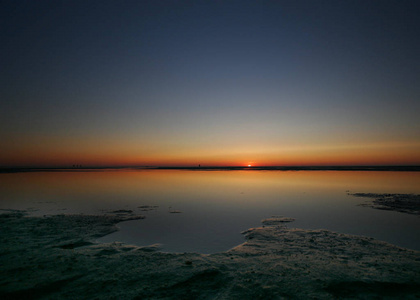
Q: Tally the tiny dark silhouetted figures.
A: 4